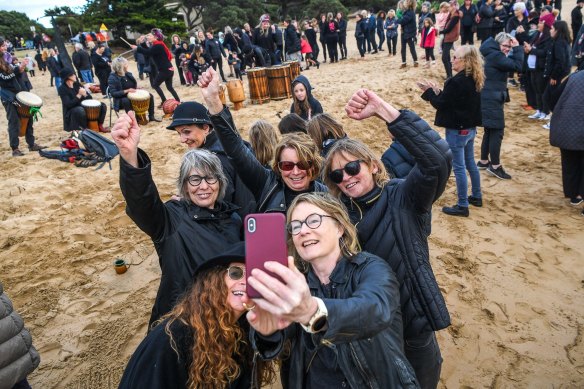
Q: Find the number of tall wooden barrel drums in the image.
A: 3